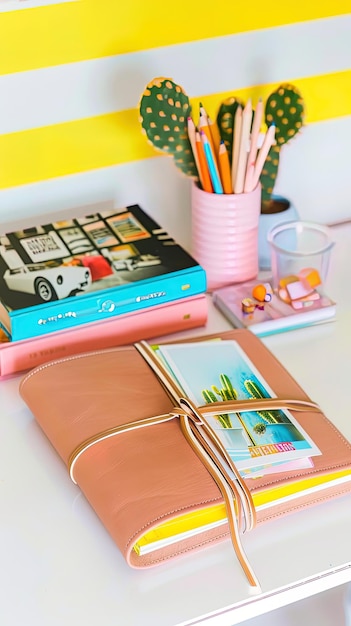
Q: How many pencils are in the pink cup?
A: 10